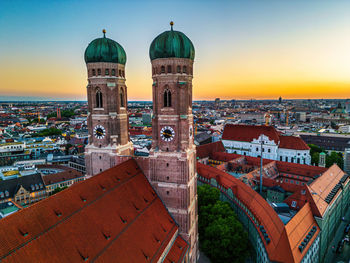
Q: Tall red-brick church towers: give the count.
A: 2